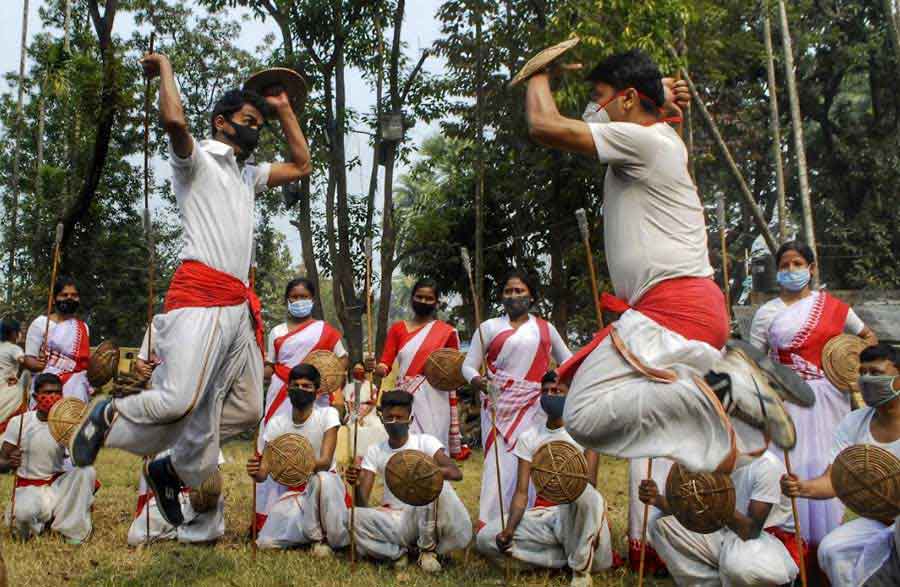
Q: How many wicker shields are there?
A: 13